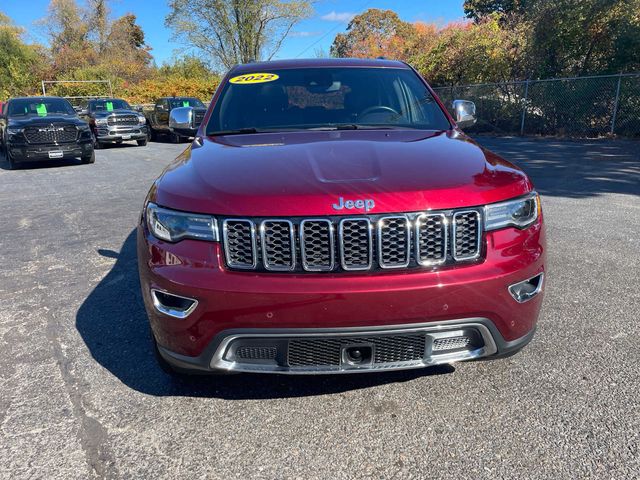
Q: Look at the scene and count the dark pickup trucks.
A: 3